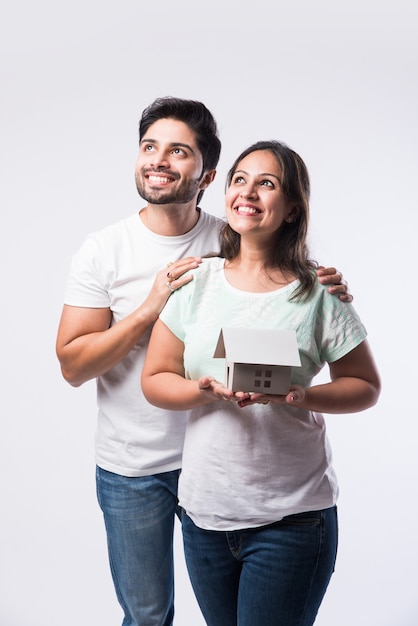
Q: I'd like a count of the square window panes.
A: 4